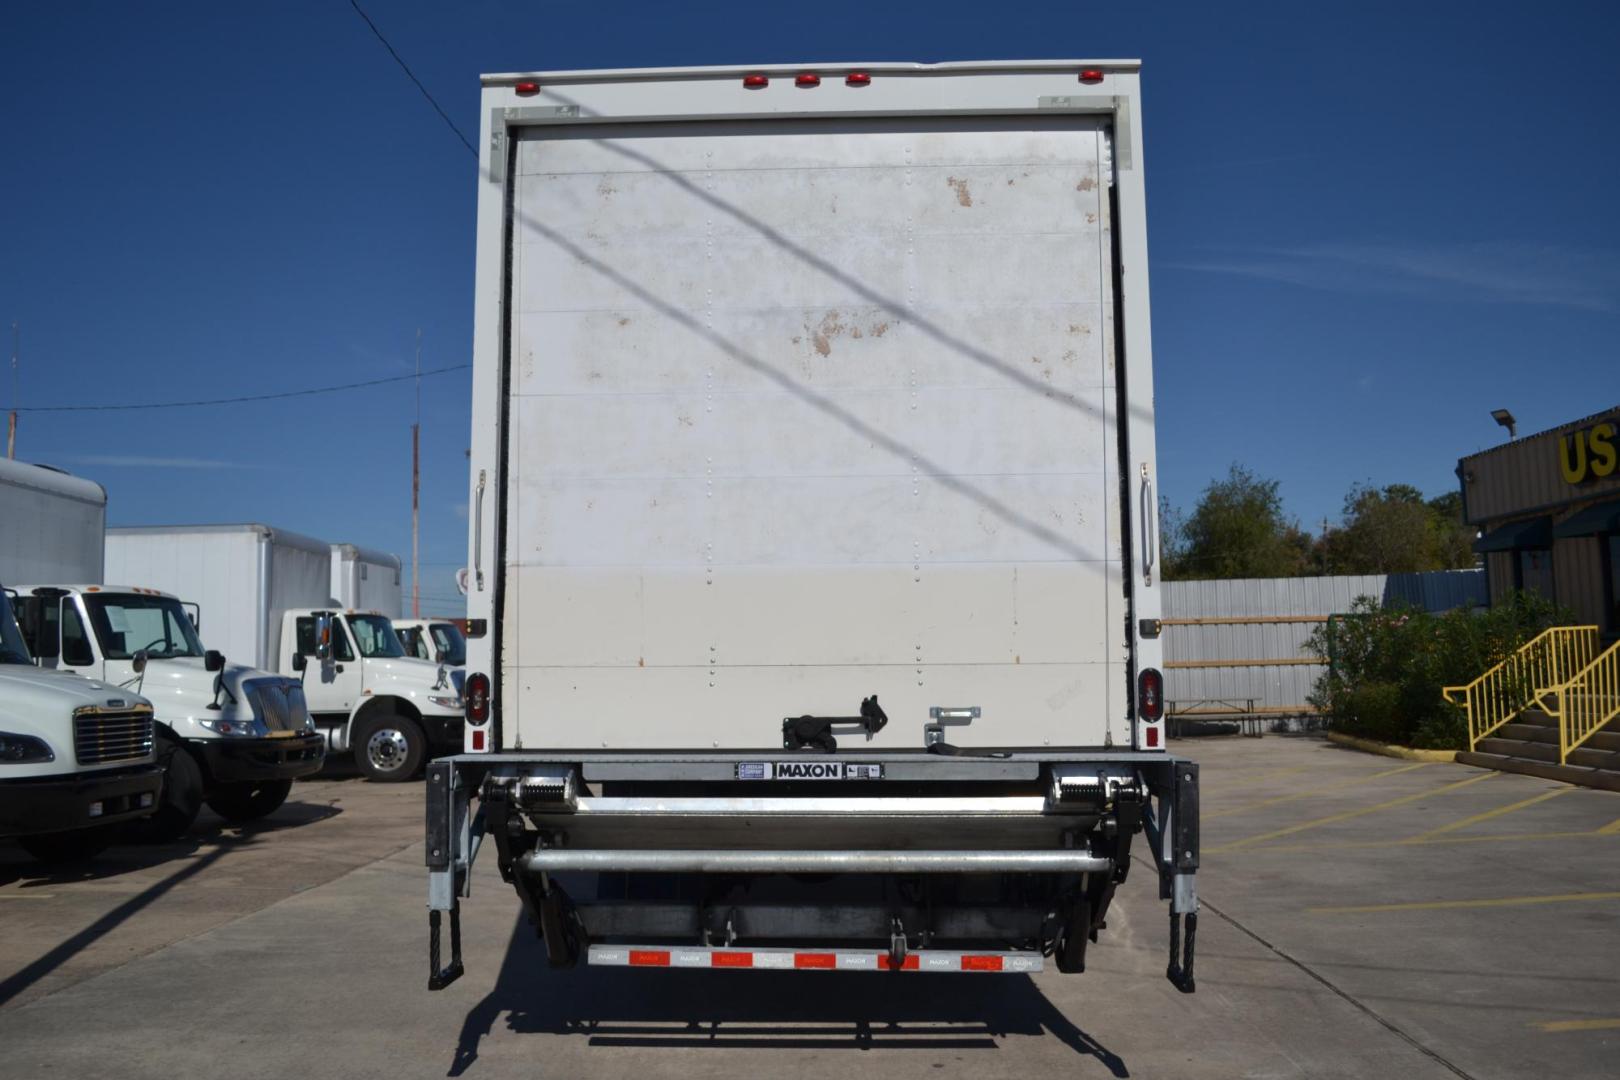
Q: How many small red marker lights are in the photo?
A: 5